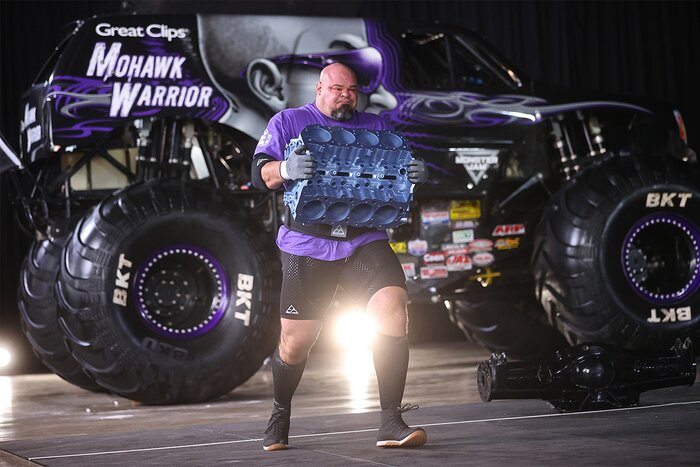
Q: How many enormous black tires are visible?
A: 4